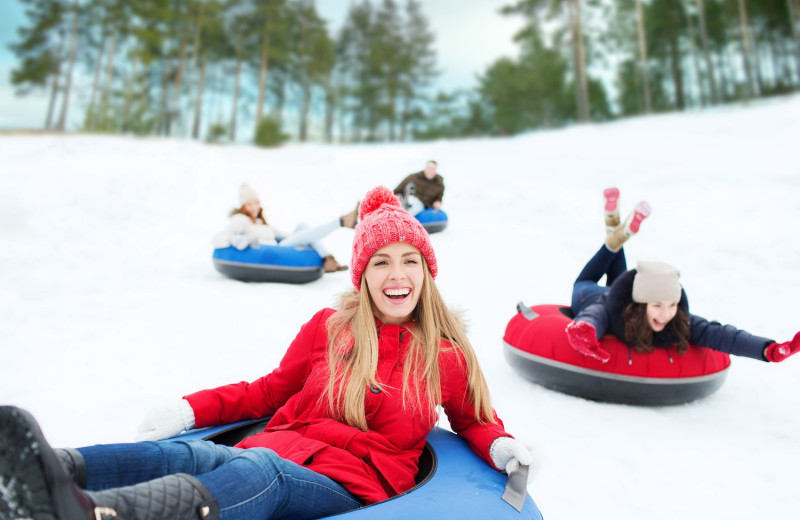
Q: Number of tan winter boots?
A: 4